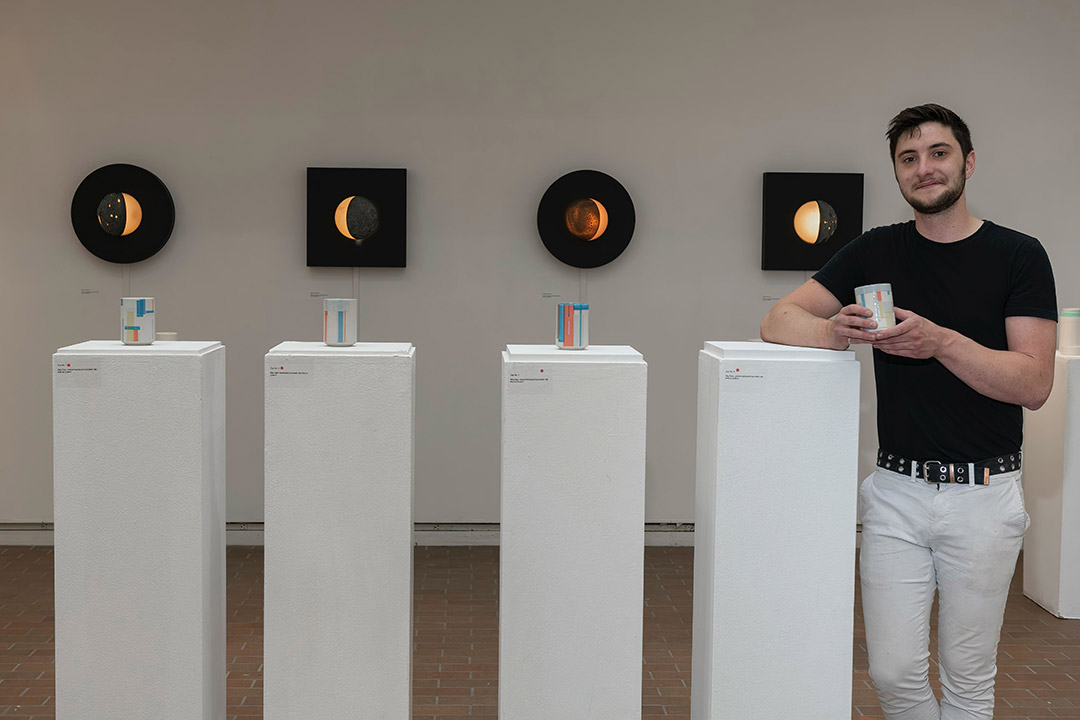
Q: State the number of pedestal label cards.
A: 4